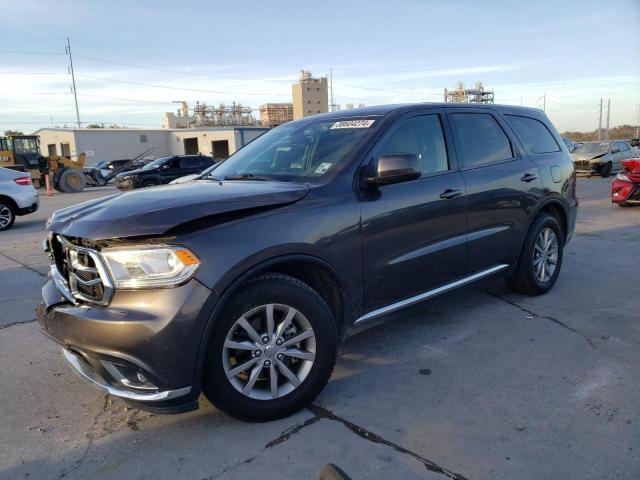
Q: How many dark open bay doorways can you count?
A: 2